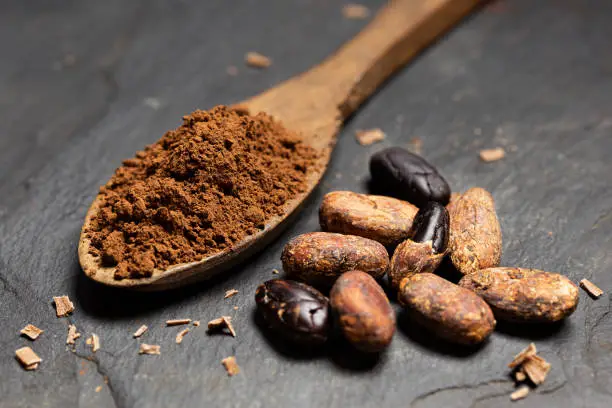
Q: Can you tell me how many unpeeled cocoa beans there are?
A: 6